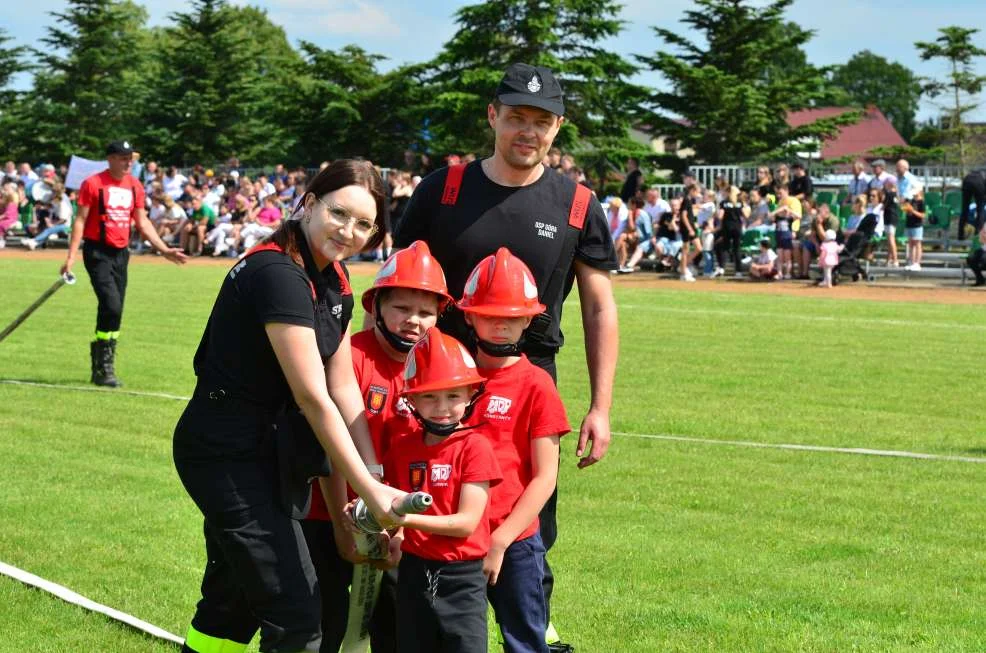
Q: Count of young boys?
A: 3